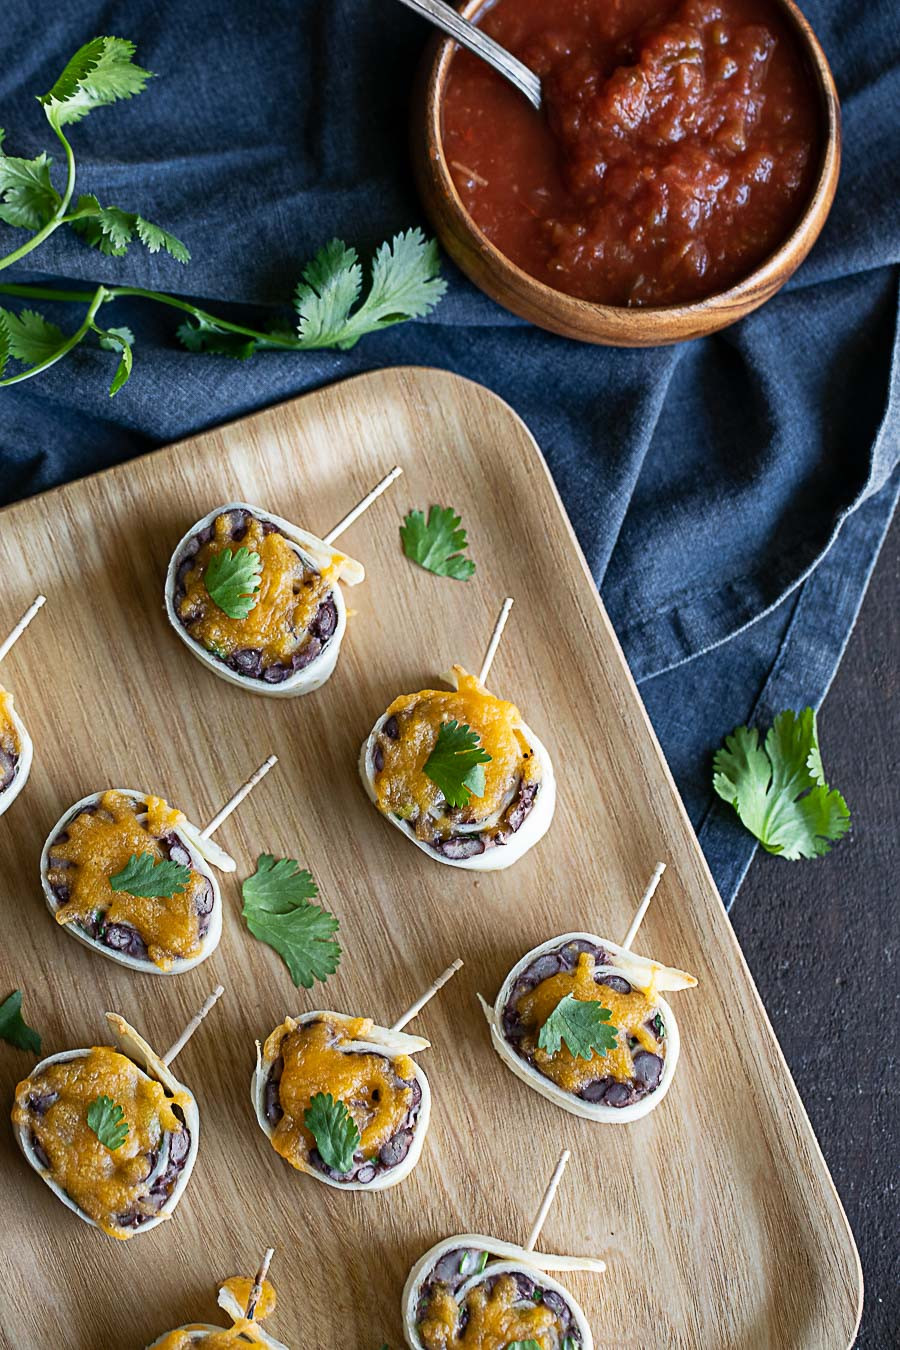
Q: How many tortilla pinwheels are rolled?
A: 9